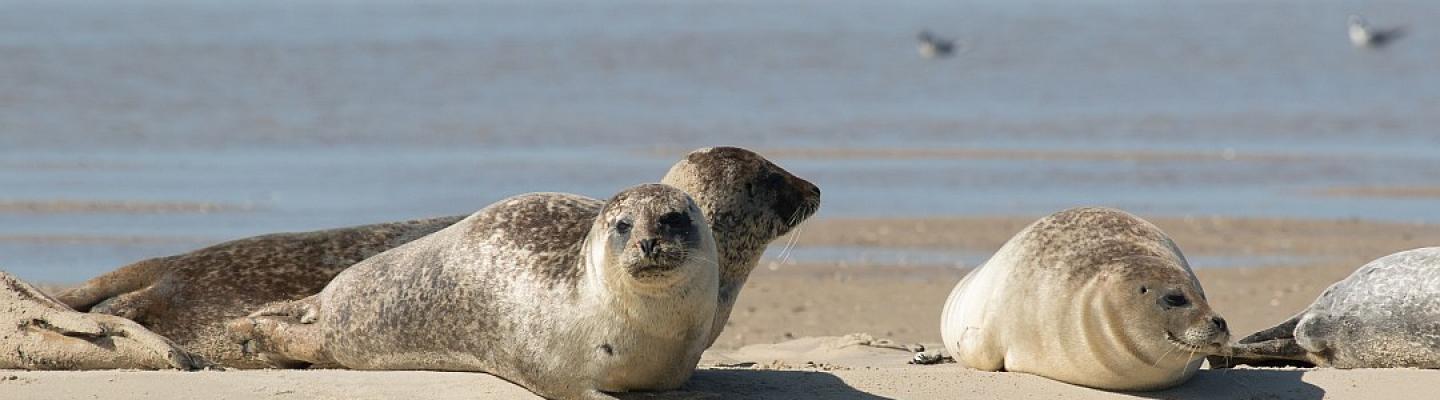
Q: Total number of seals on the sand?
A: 5